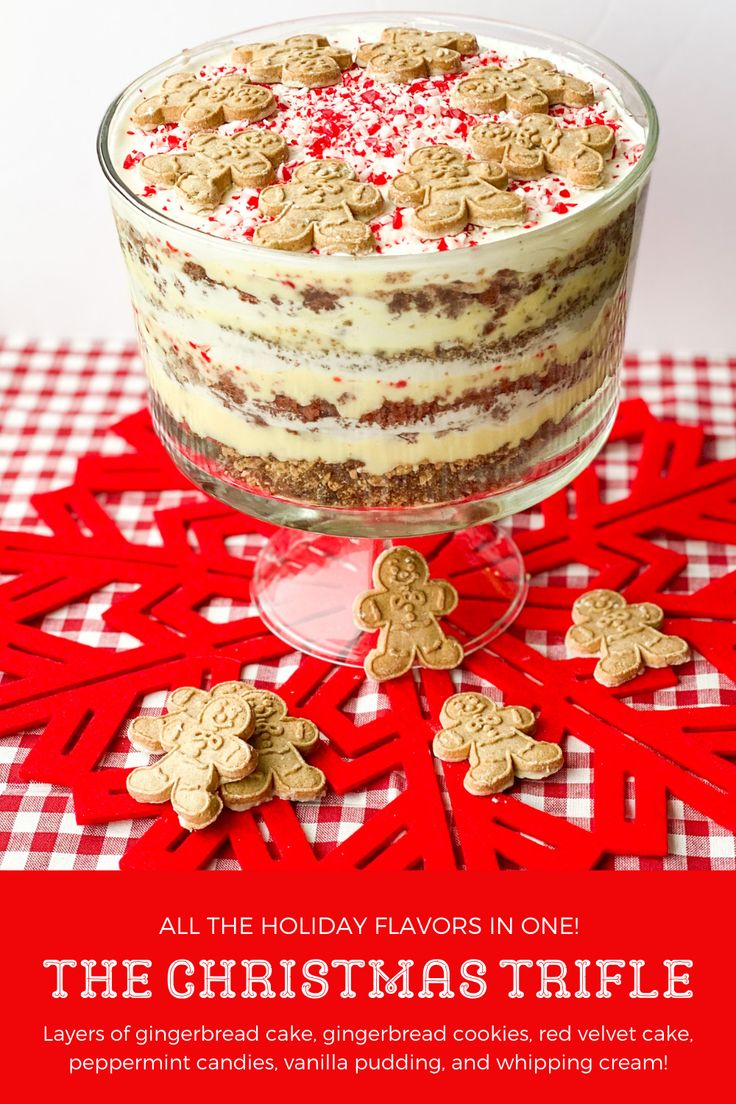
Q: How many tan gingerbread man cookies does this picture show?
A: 14